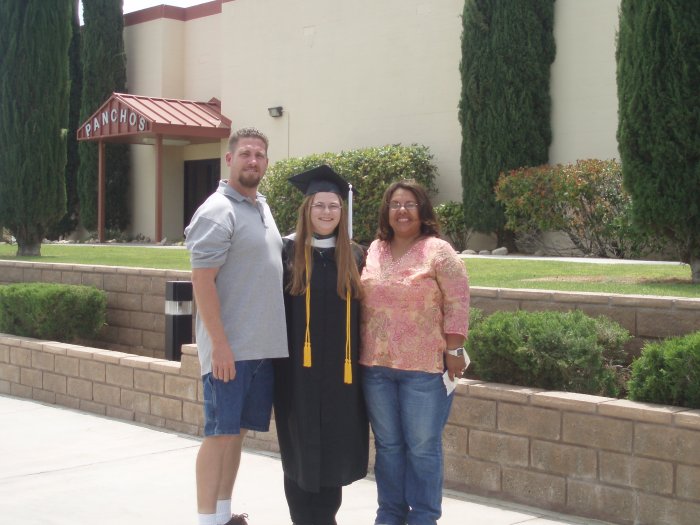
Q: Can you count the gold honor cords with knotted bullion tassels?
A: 2